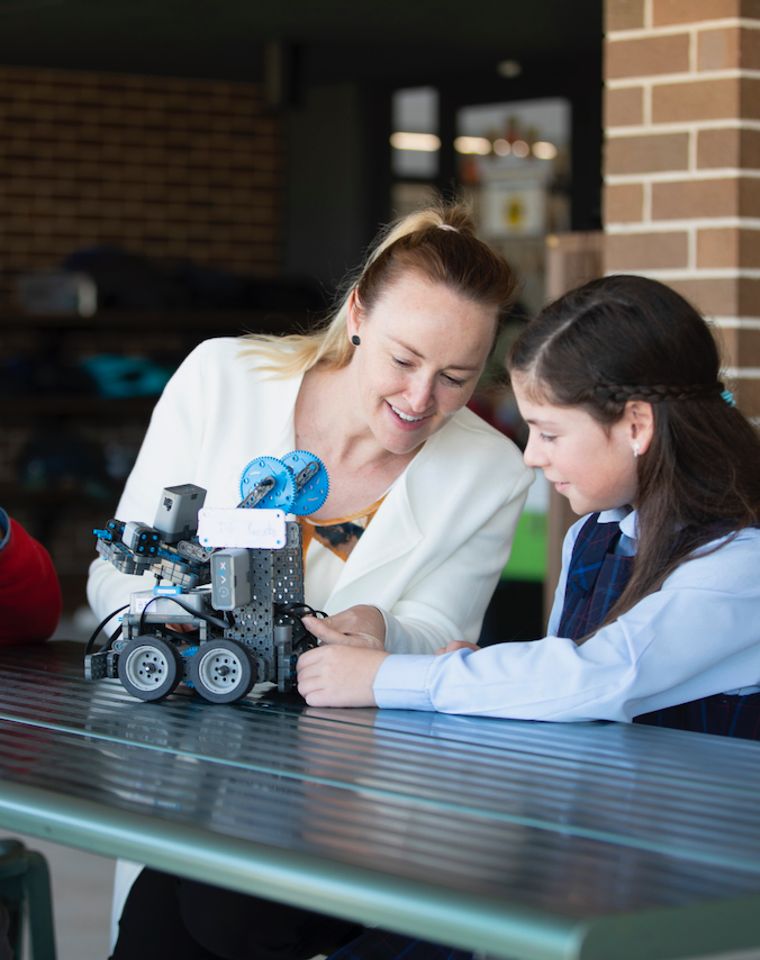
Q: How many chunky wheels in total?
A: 2